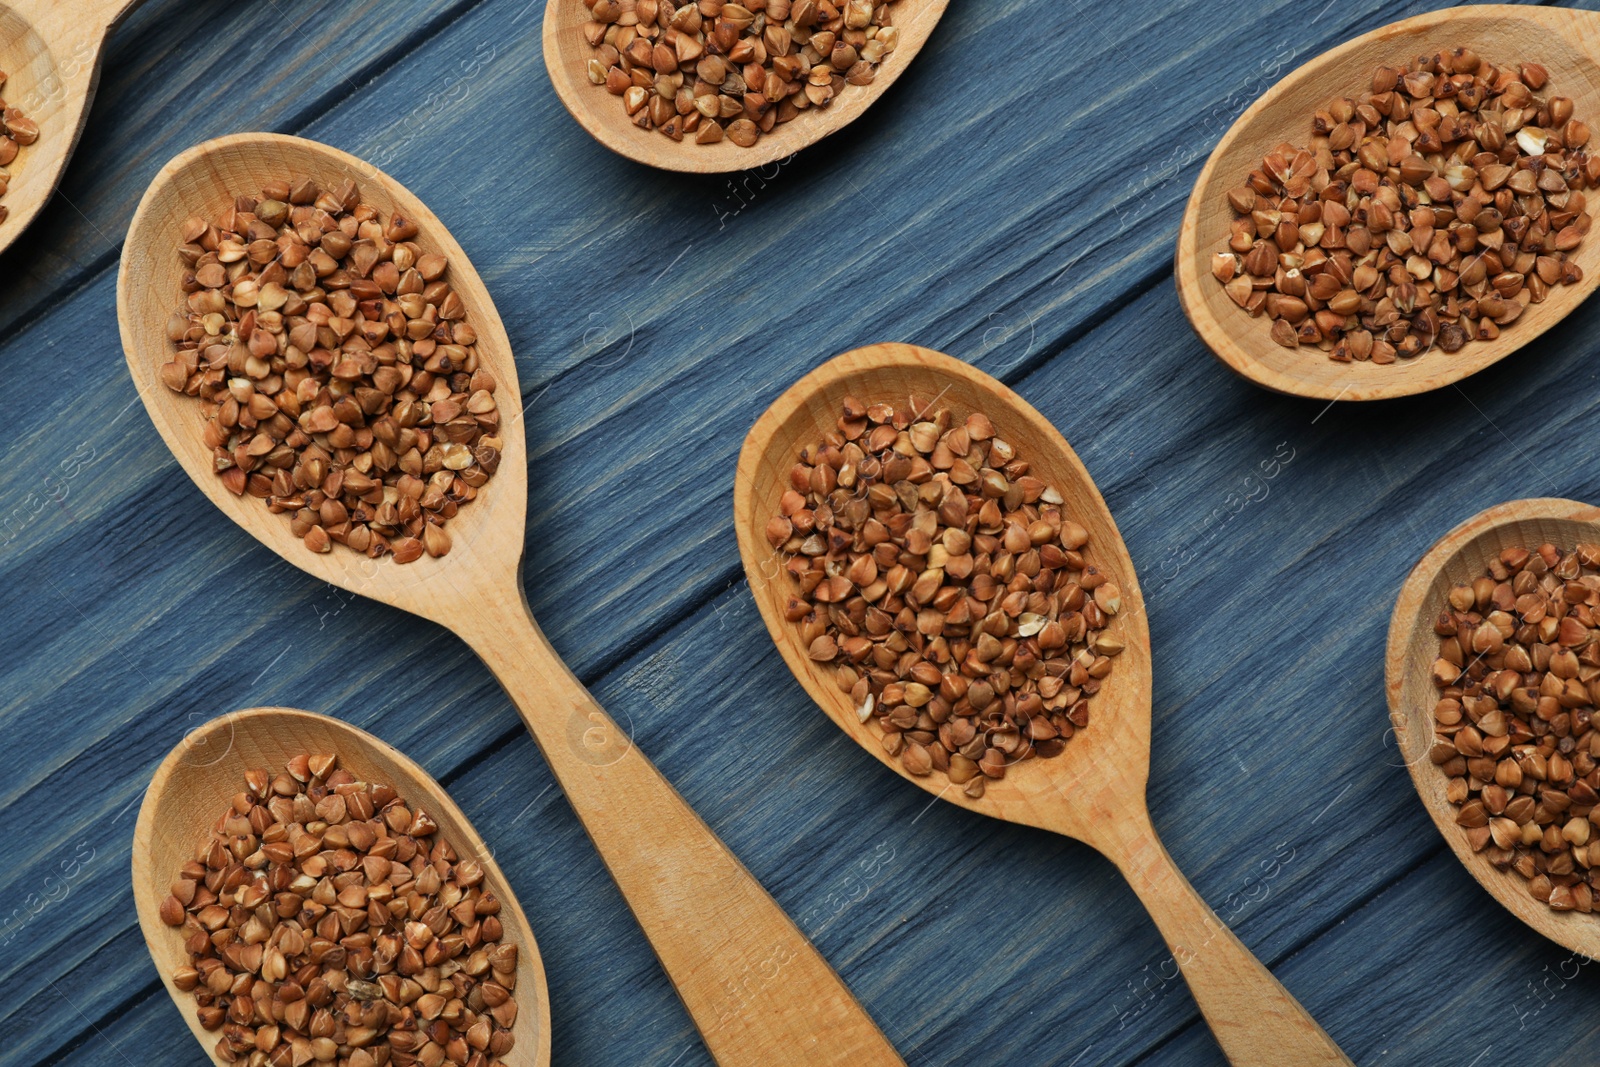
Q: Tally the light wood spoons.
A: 7